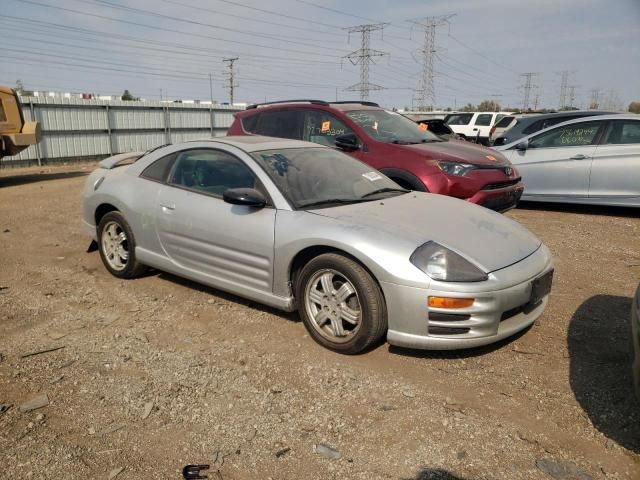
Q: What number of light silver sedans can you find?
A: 1